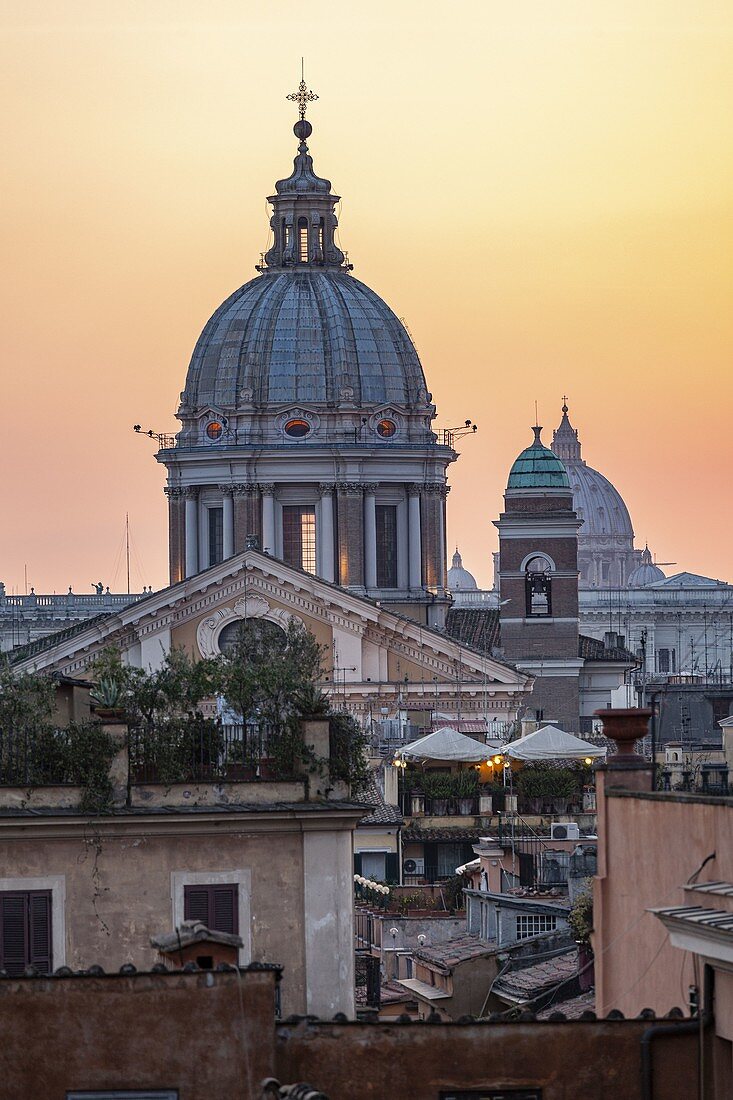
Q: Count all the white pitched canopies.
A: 2